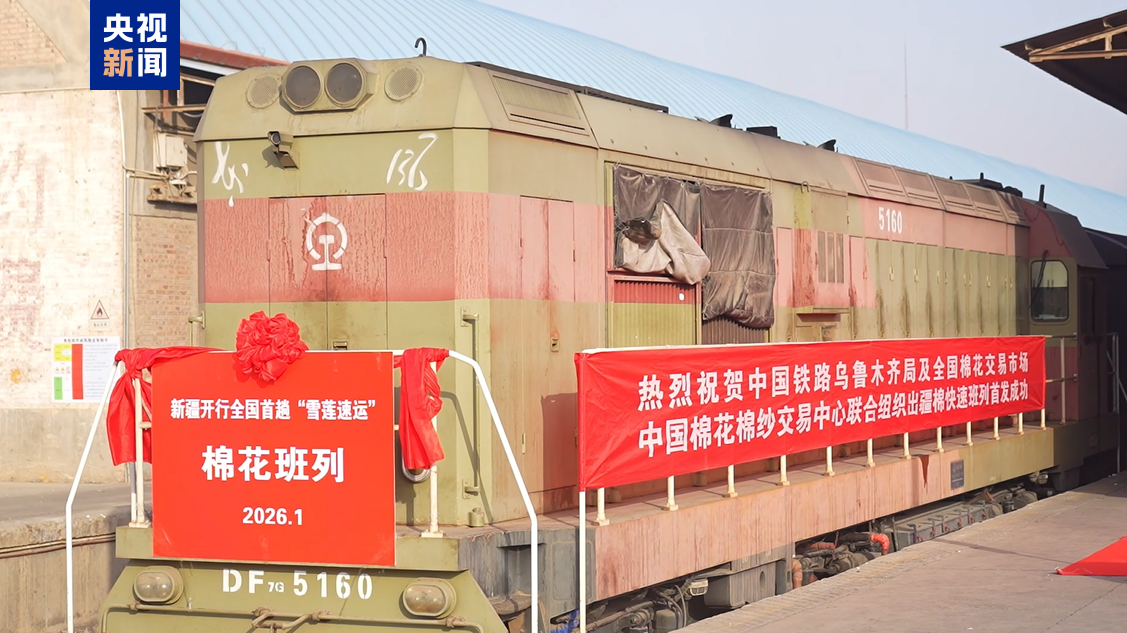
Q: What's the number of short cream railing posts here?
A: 12